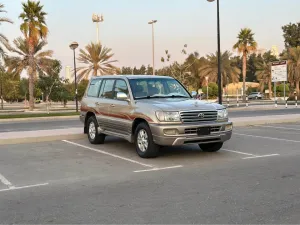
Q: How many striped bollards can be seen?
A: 6